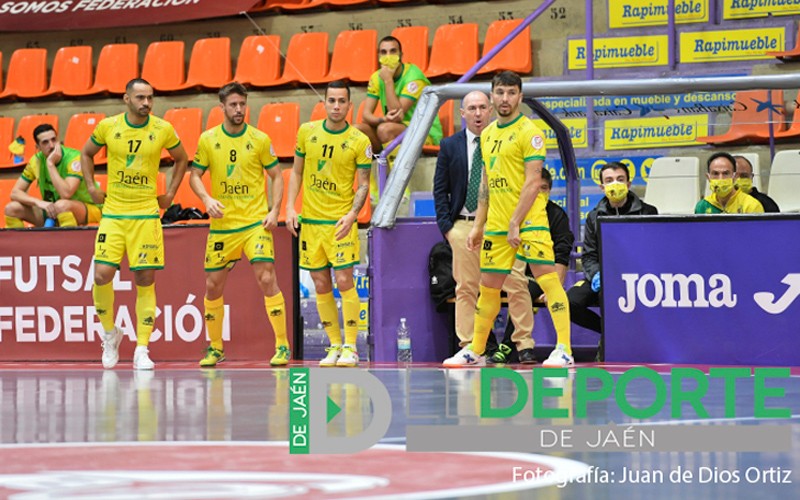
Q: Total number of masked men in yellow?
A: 2